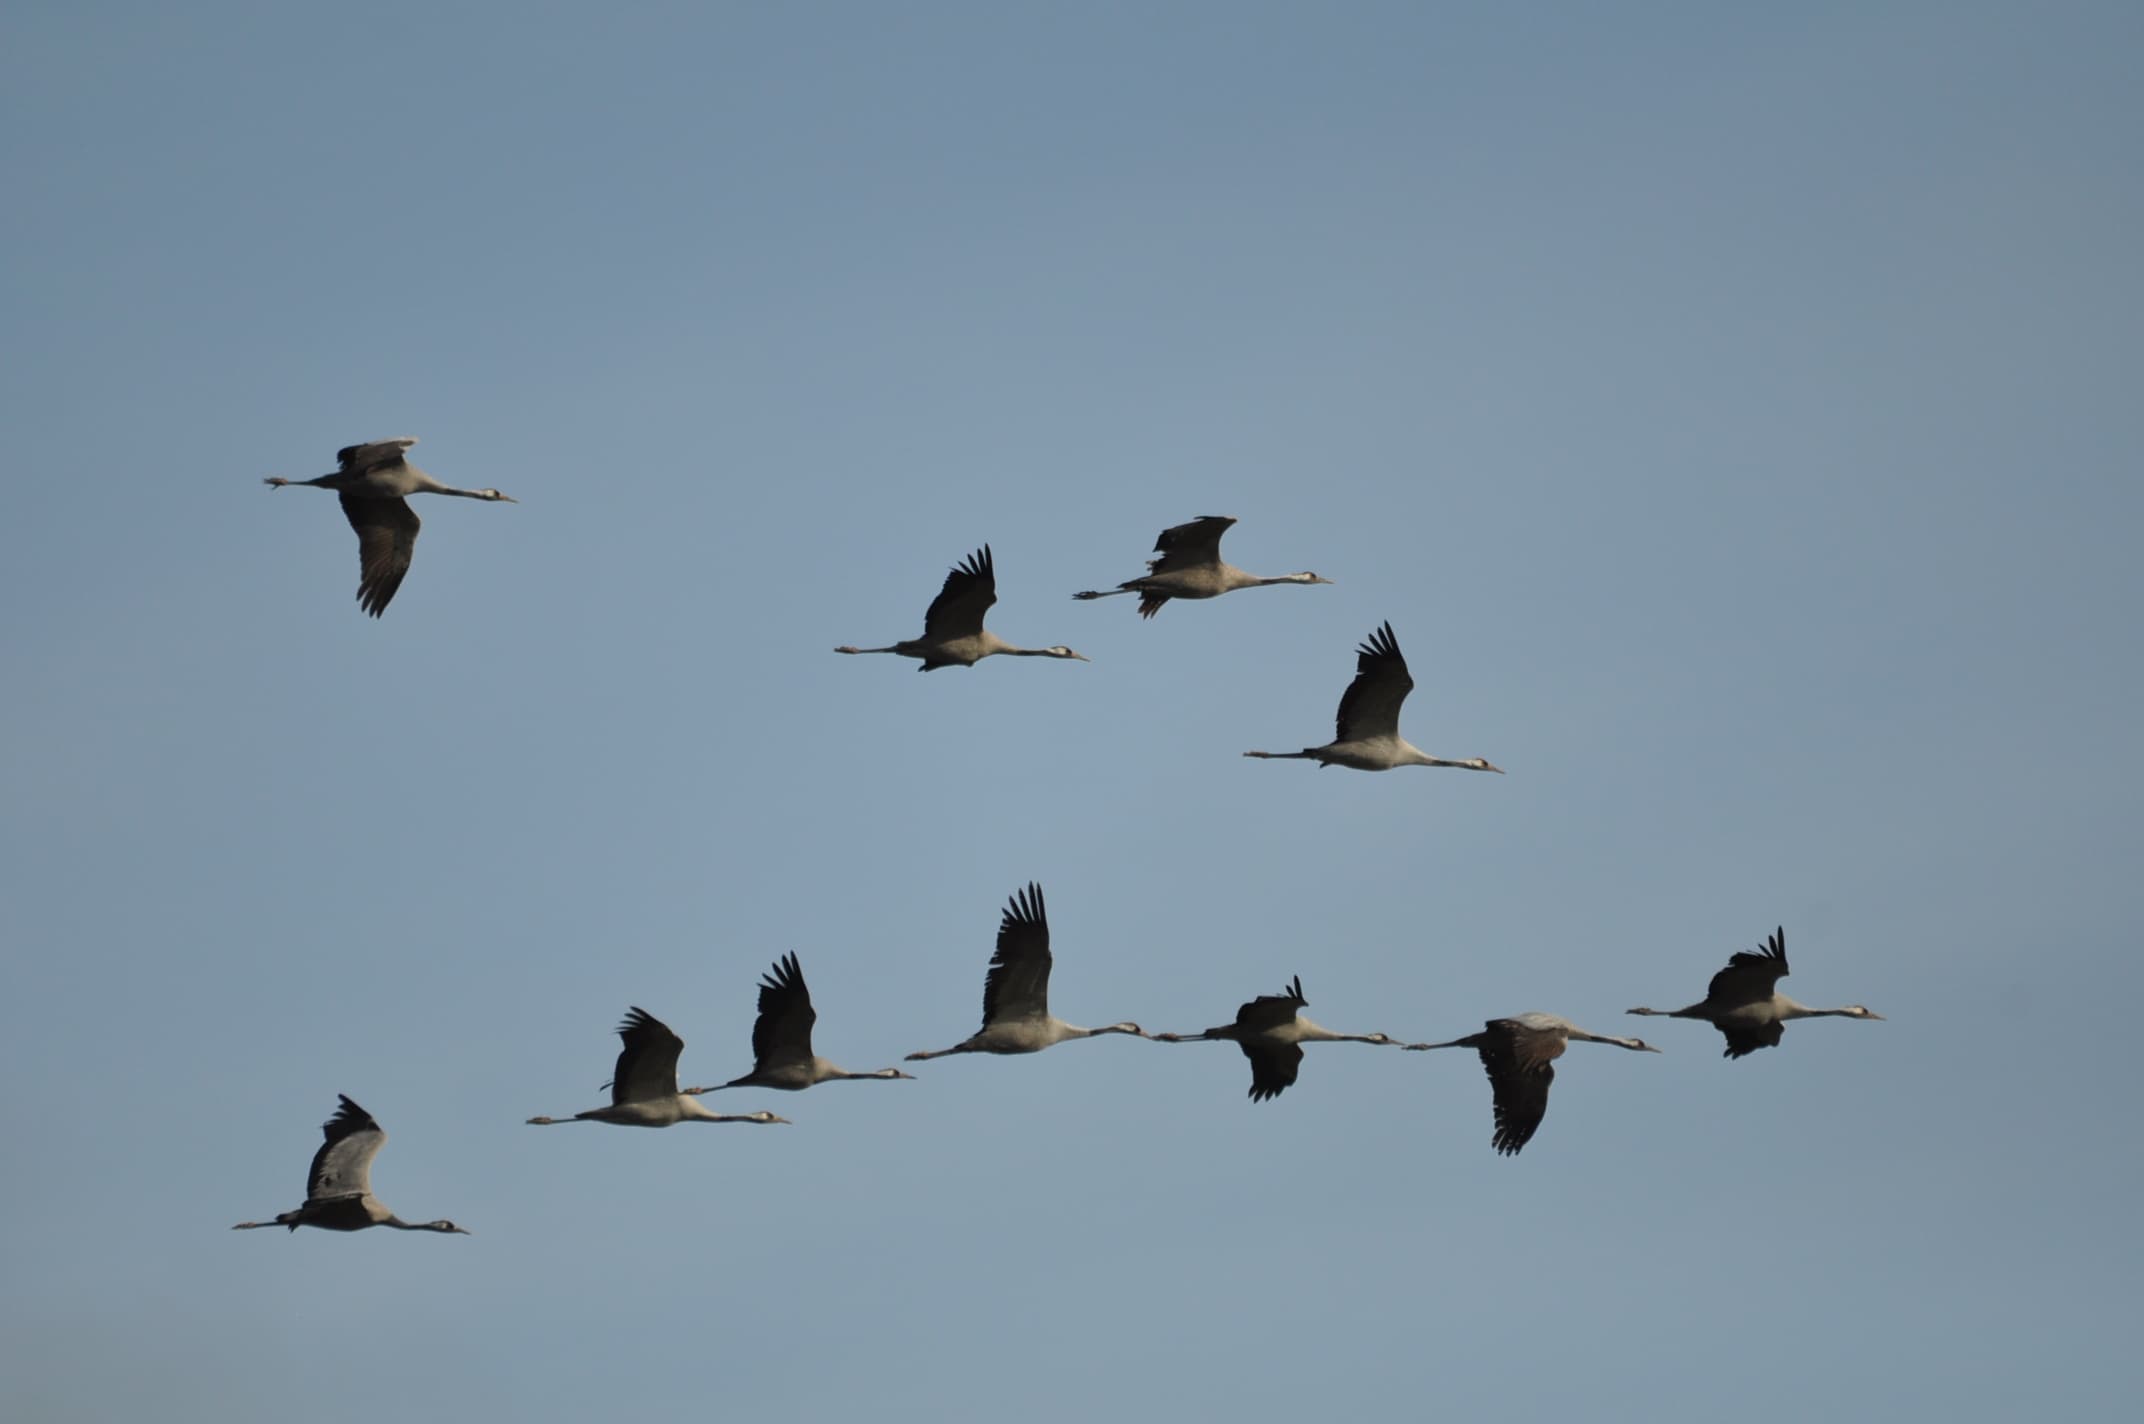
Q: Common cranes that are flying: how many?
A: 11